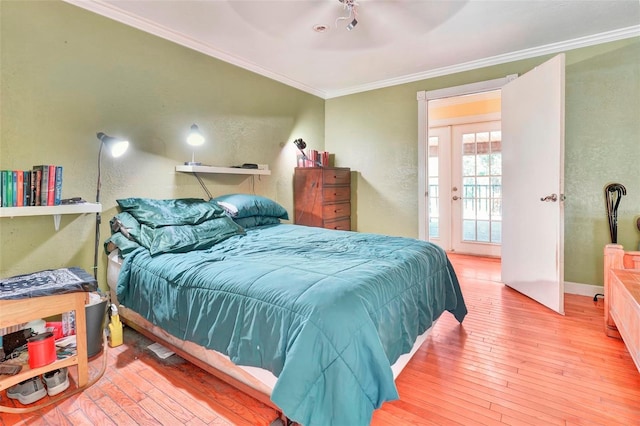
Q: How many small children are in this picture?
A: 0